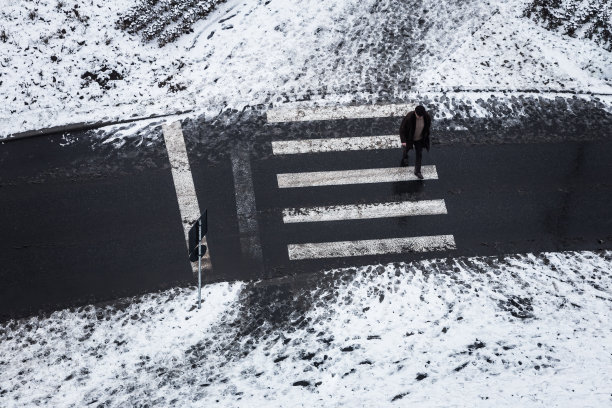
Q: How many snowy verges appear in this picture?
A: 2